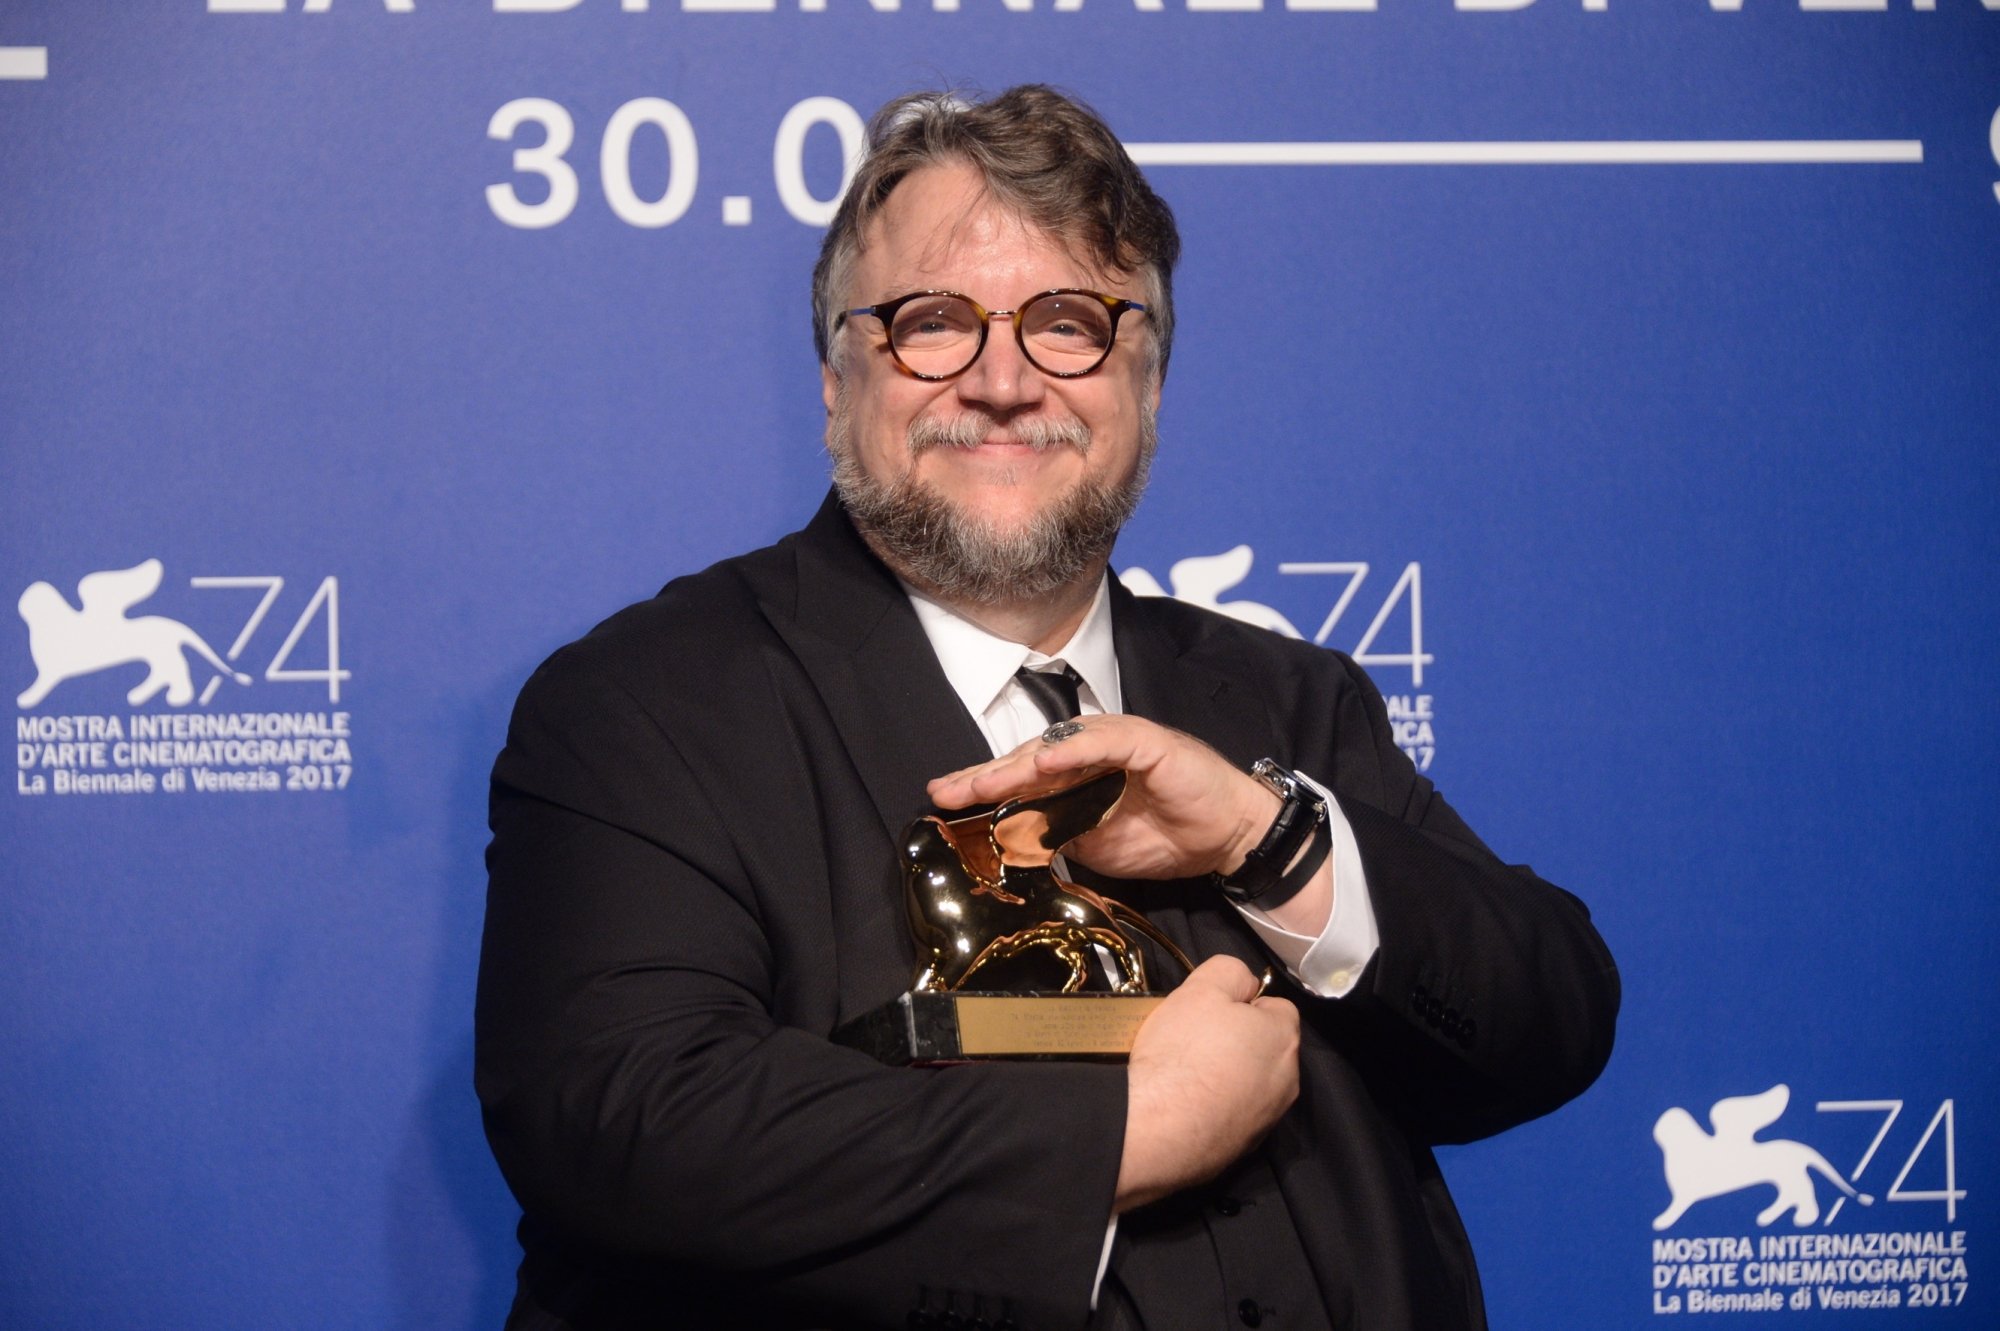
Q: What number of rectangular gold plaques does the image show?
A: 1